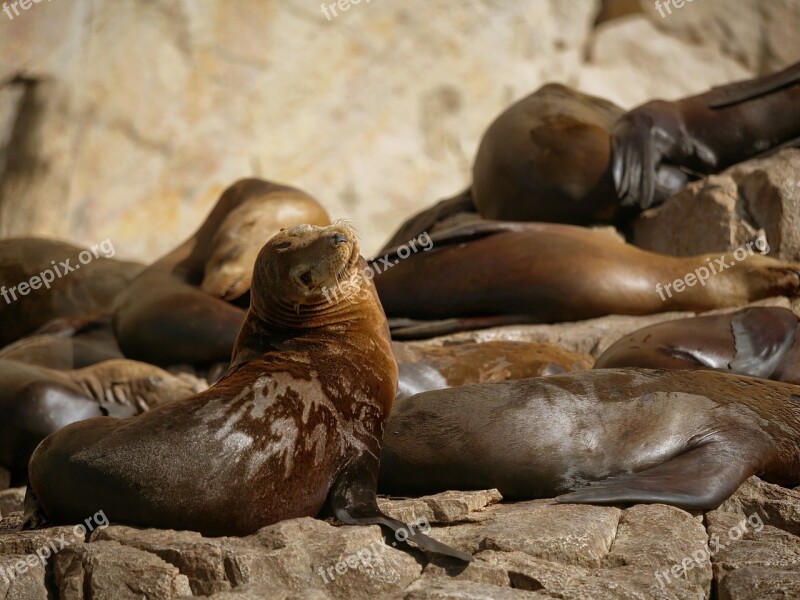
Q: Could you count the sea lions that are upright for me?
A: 1